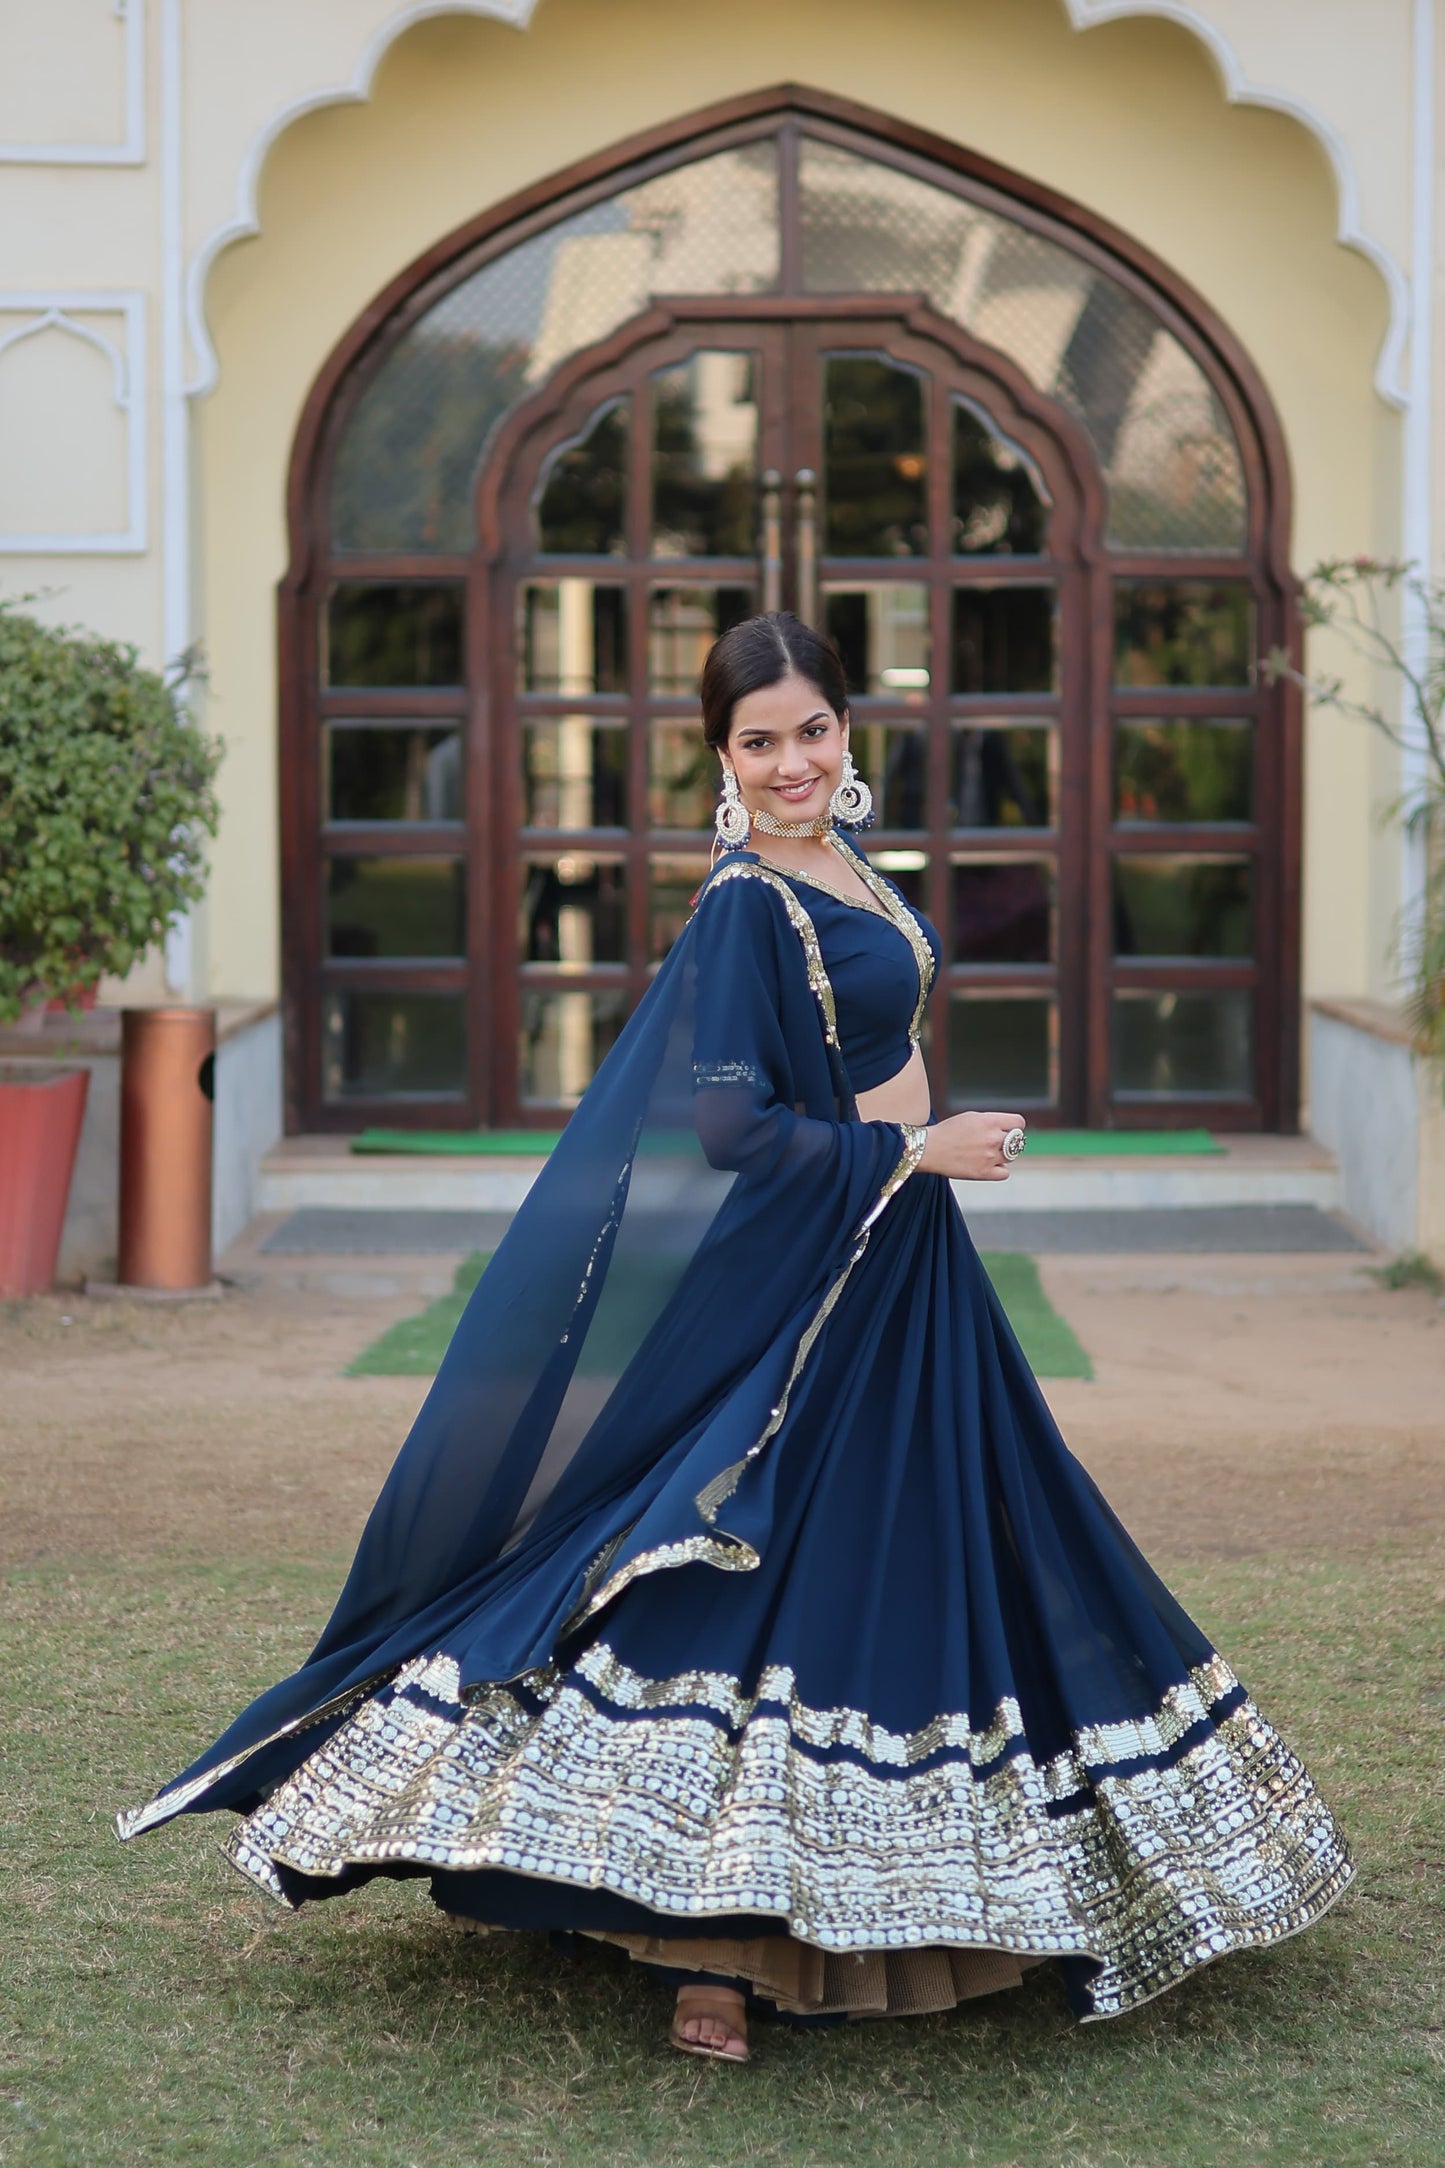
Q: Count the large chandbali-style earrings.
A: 2